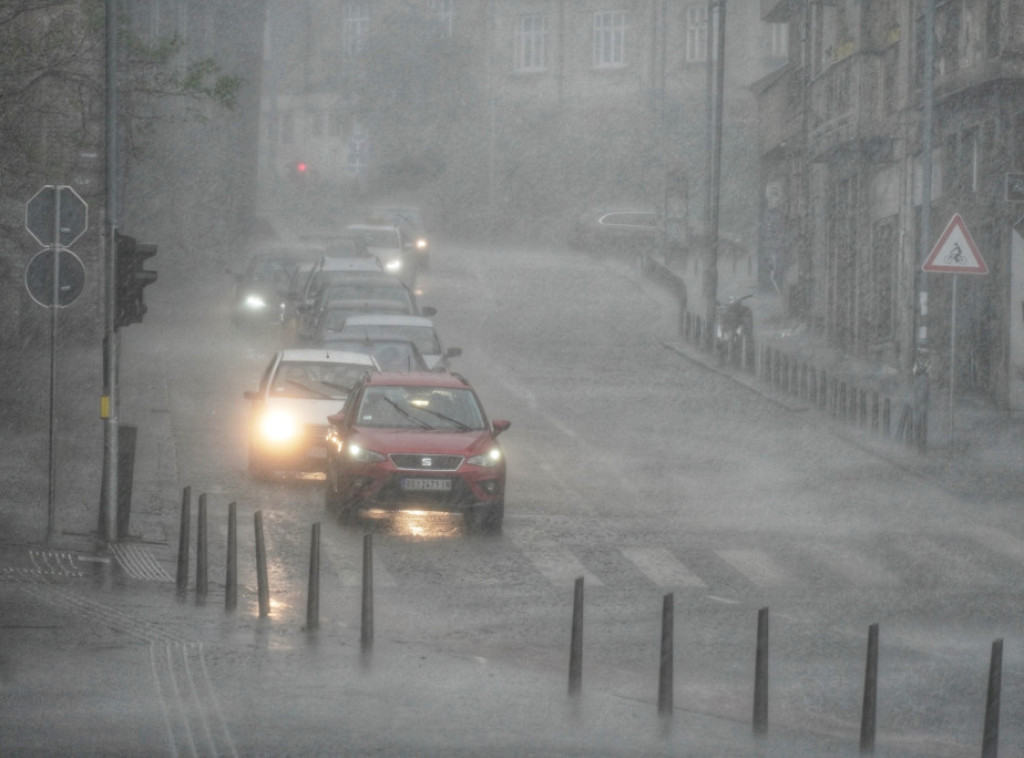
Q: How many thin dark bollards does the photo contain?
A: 11